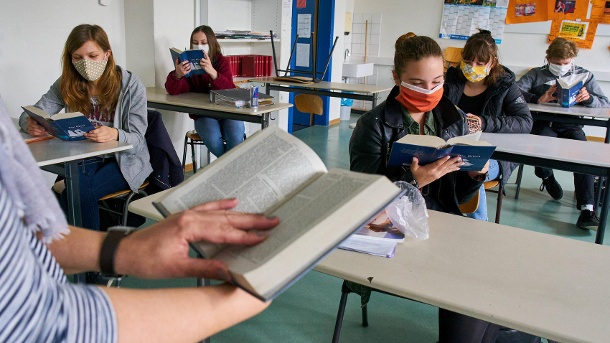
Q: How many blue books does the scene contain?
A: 4